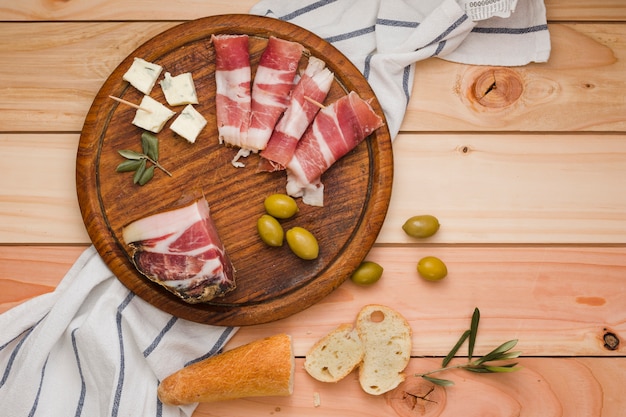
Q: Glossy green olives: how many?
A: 6